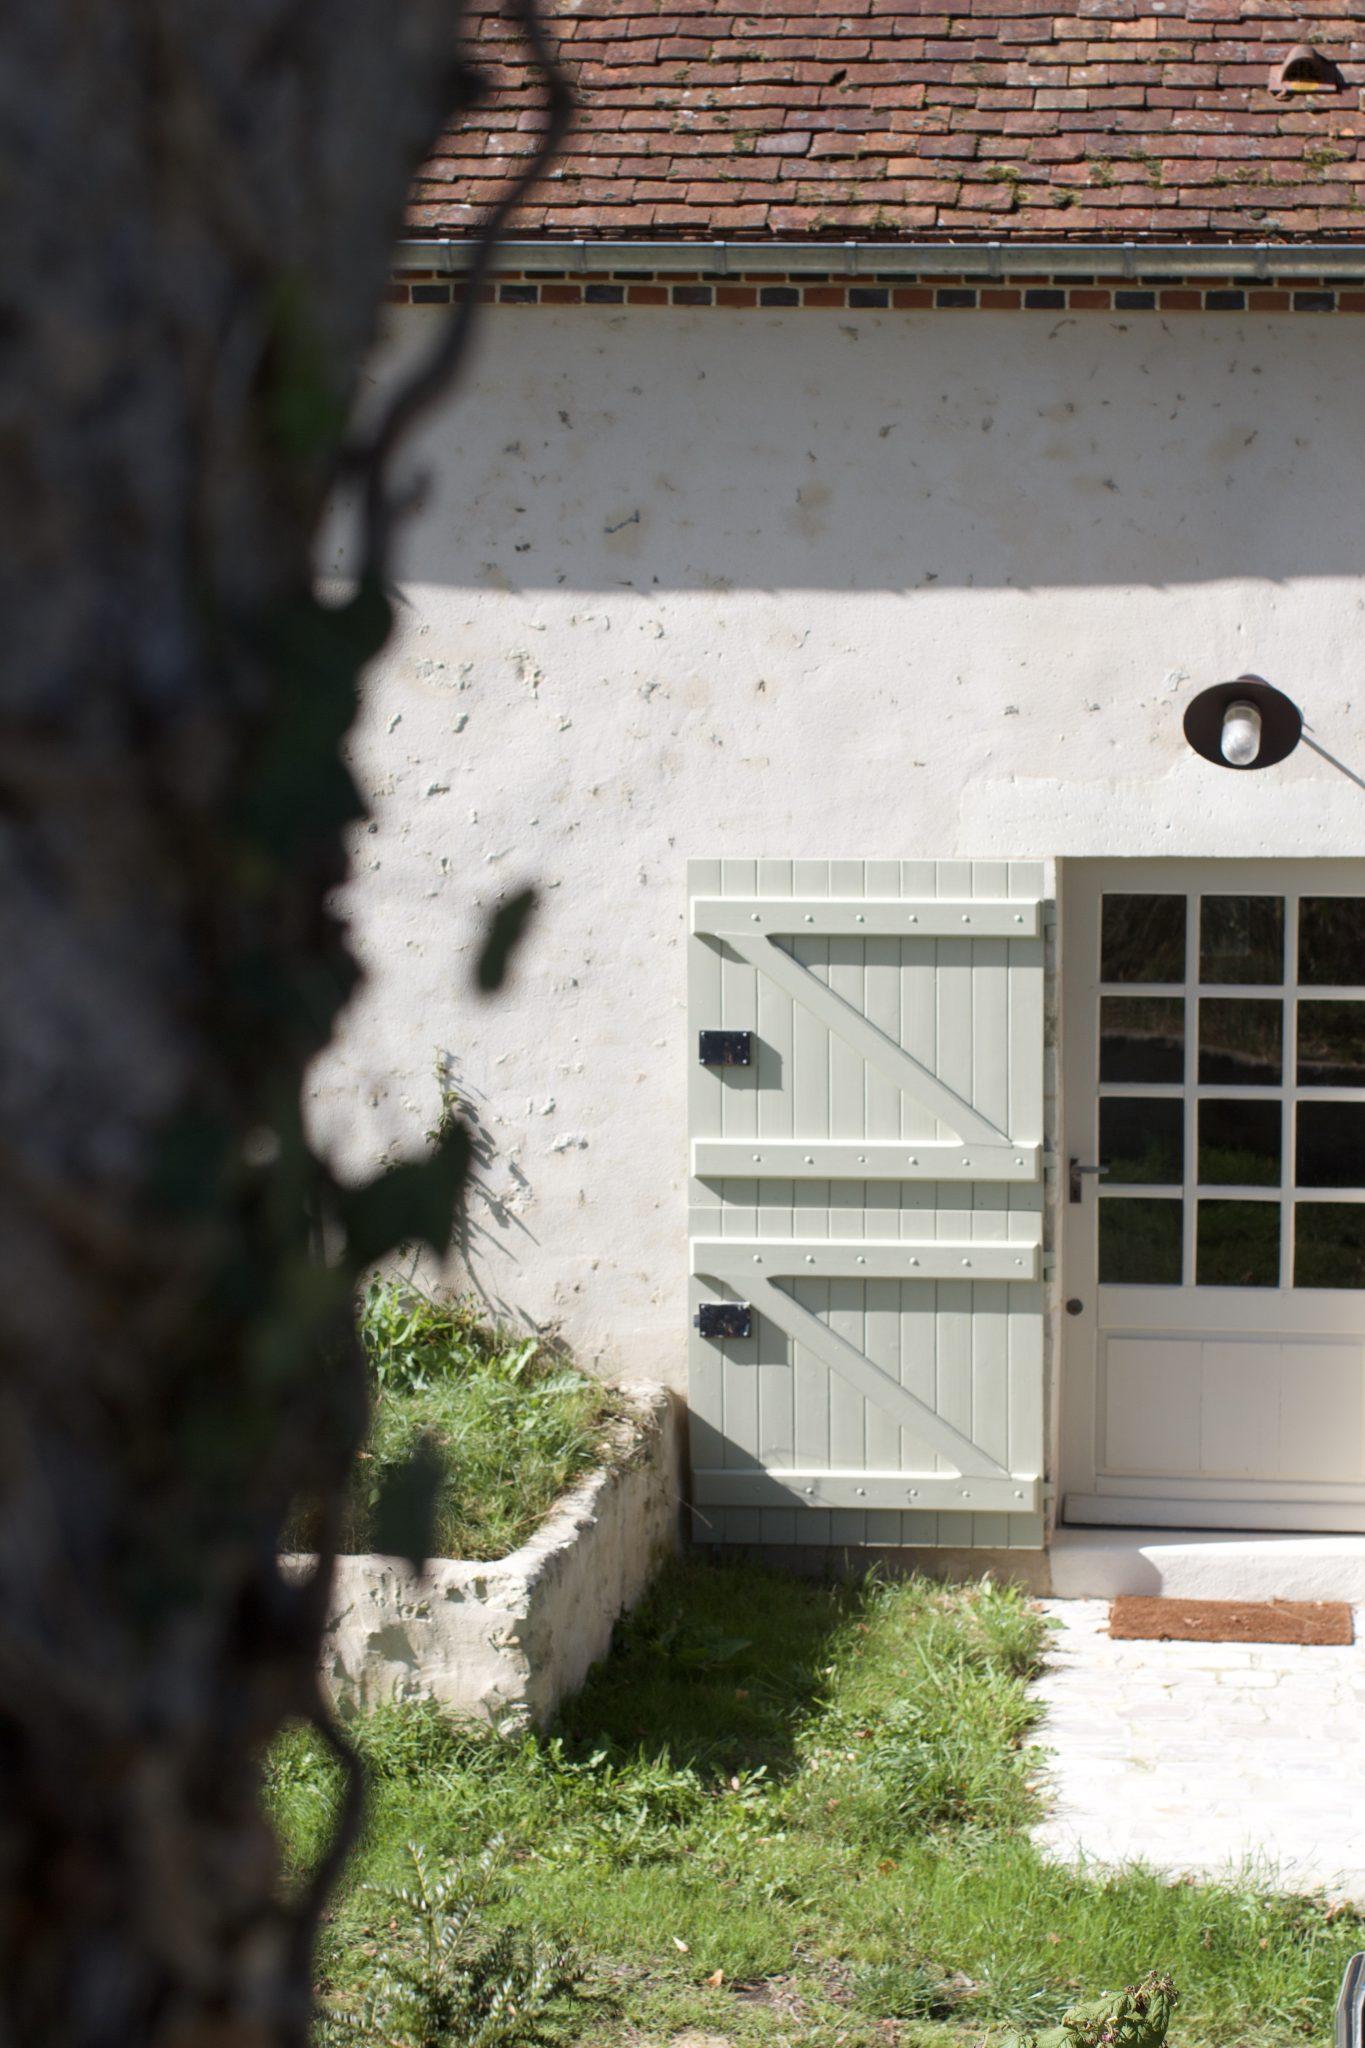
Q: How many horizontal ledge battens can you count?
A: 4